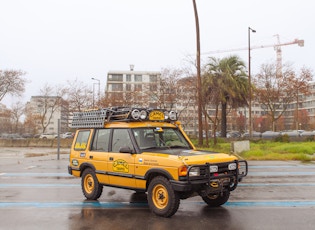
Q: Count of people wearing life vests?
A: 0